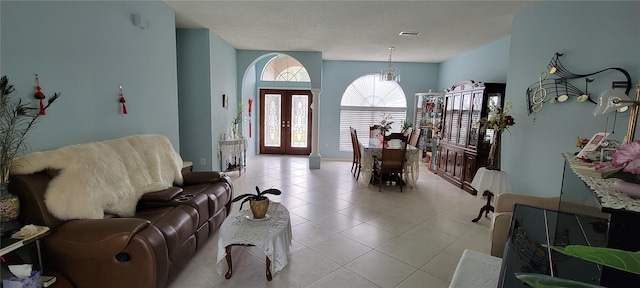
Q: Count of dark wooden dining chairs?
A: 6